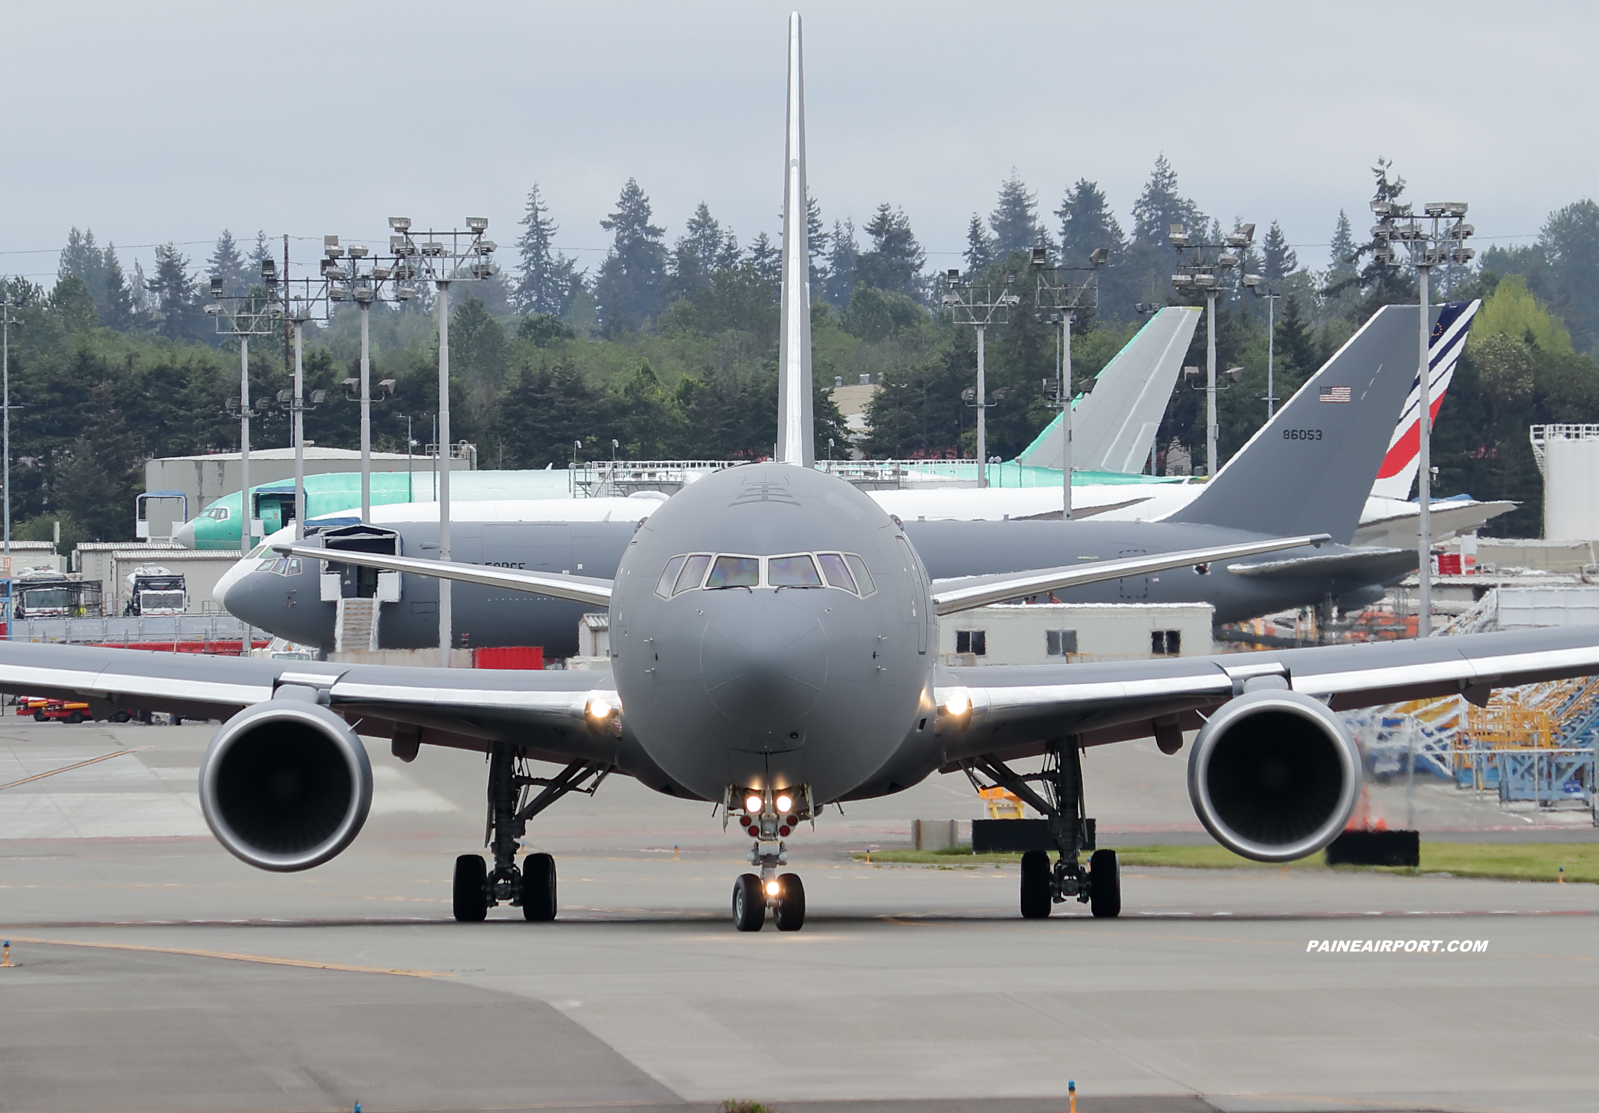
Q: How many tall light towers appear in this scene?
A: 8